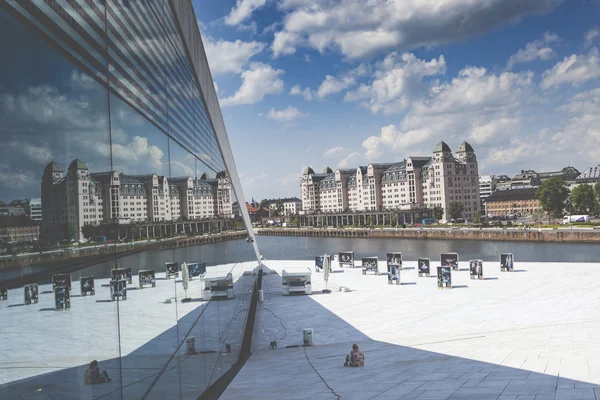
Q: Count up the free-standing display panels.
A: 10